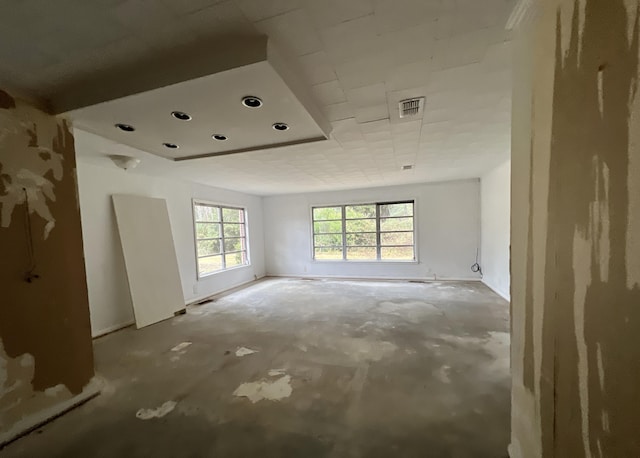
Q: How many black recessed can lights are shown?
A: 6